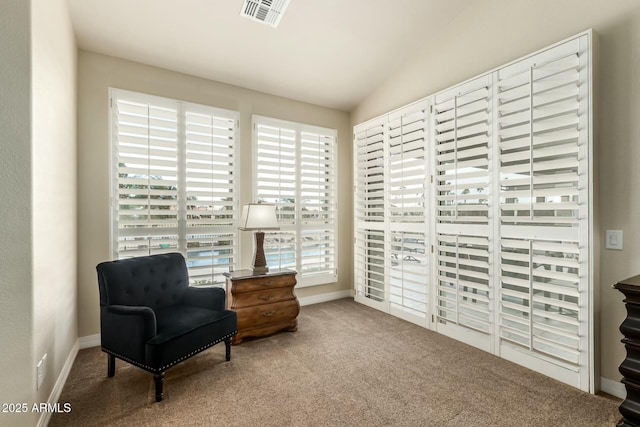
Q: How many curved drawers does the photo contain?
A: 3